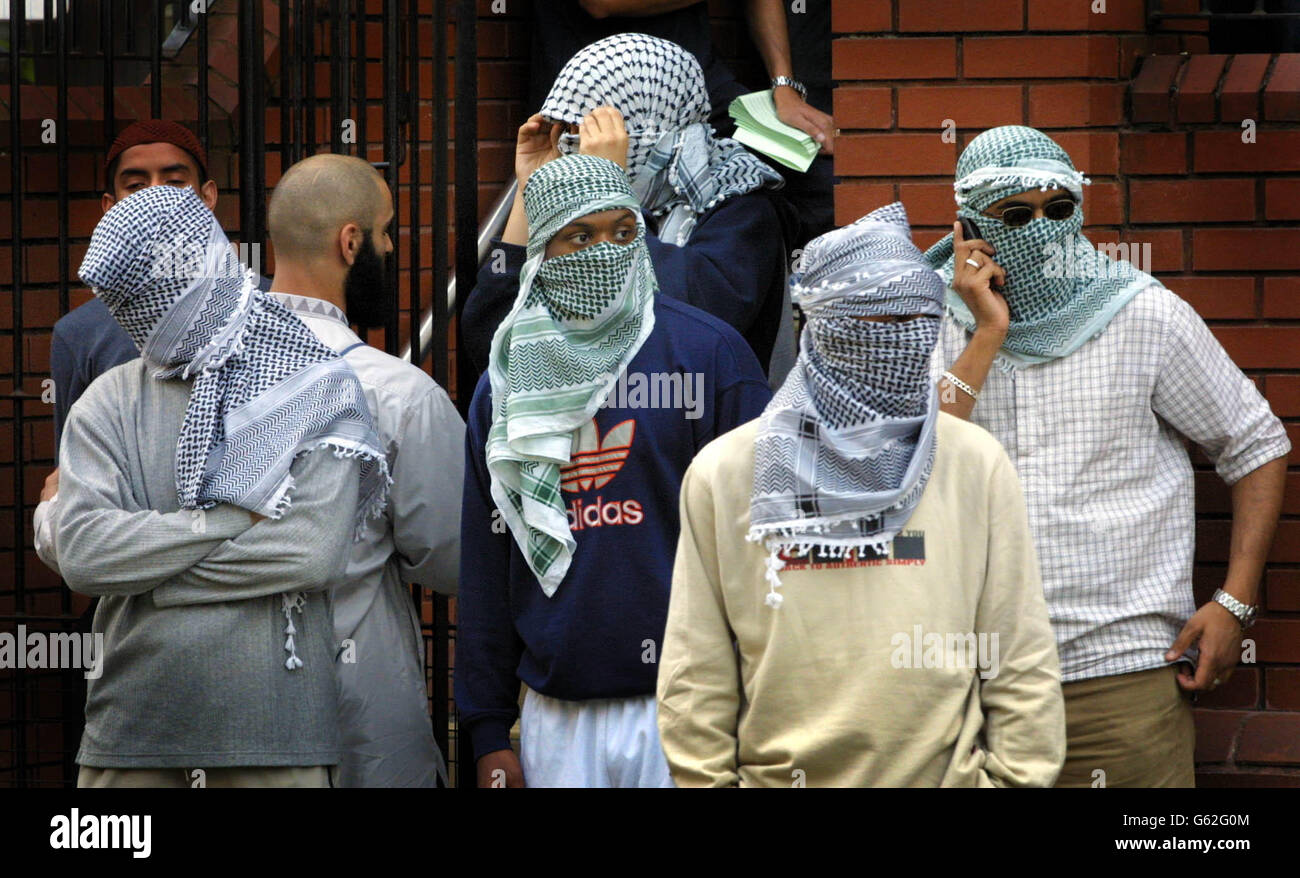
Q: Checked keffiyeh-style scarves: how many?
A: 5